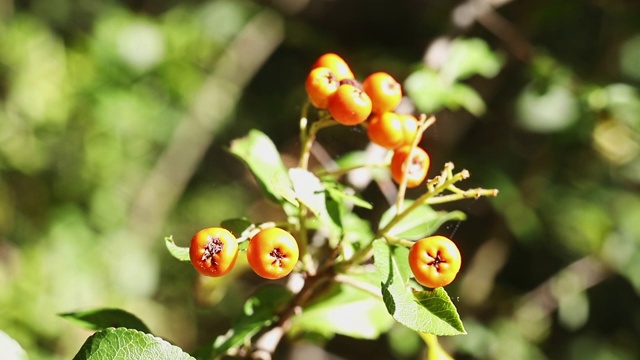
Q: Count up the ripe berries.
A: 10